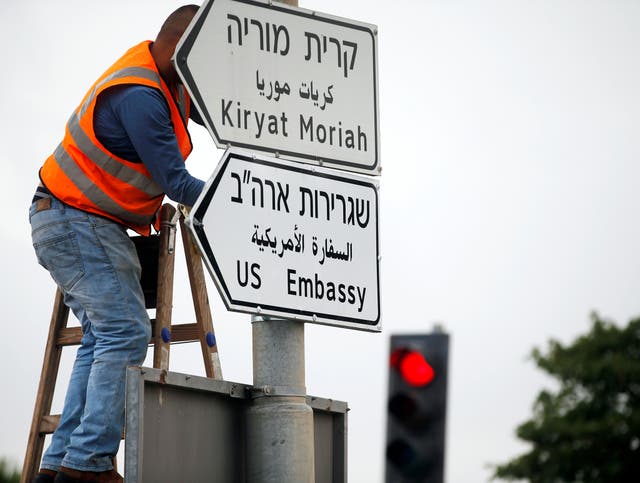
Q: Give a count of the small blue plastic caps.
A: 2